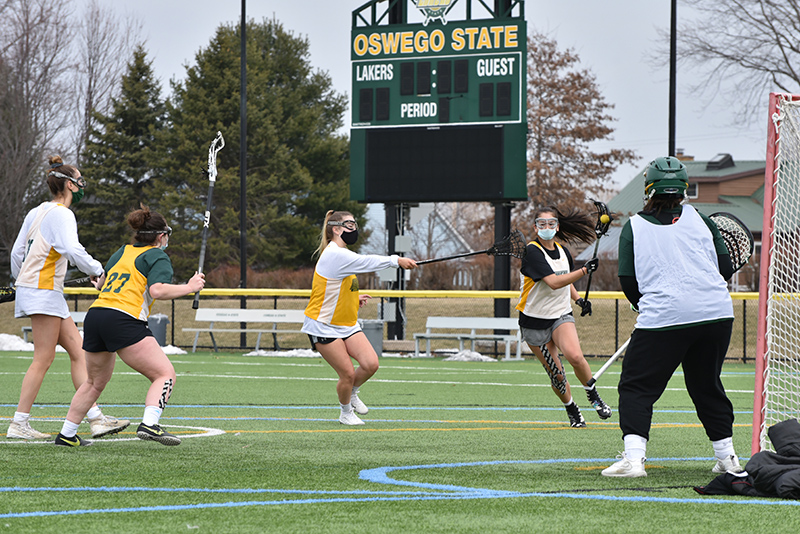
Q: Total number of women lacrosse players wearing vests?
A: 5